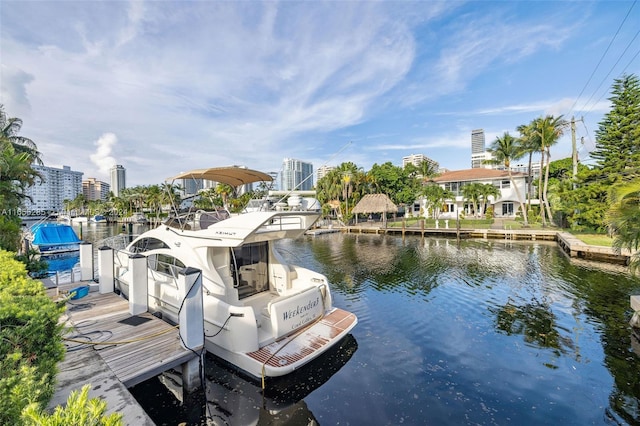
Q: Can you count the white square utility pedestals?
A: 4